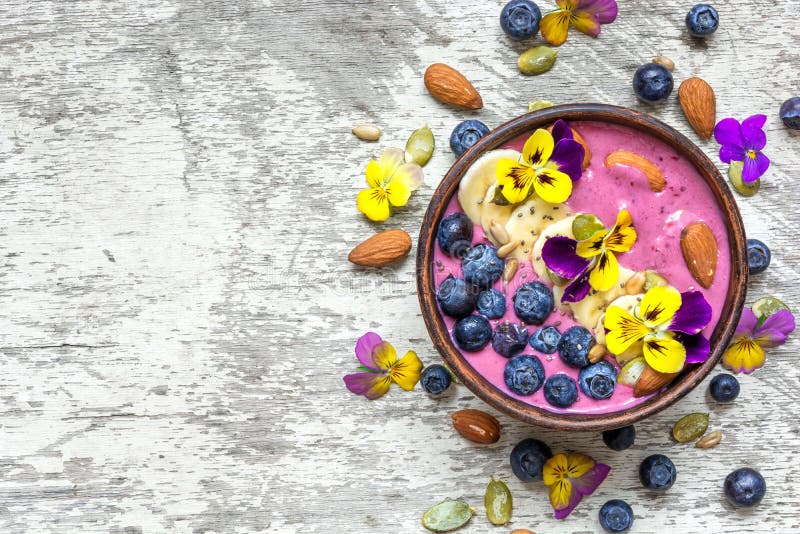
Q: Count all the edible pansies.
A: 9